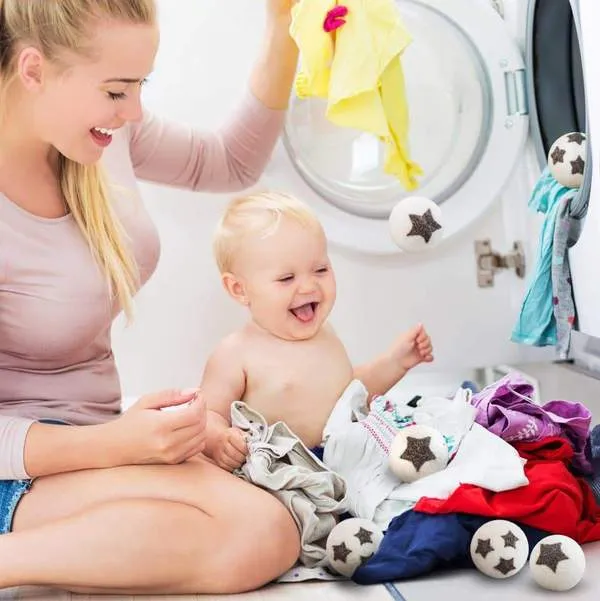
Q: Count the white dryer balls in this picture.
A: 6